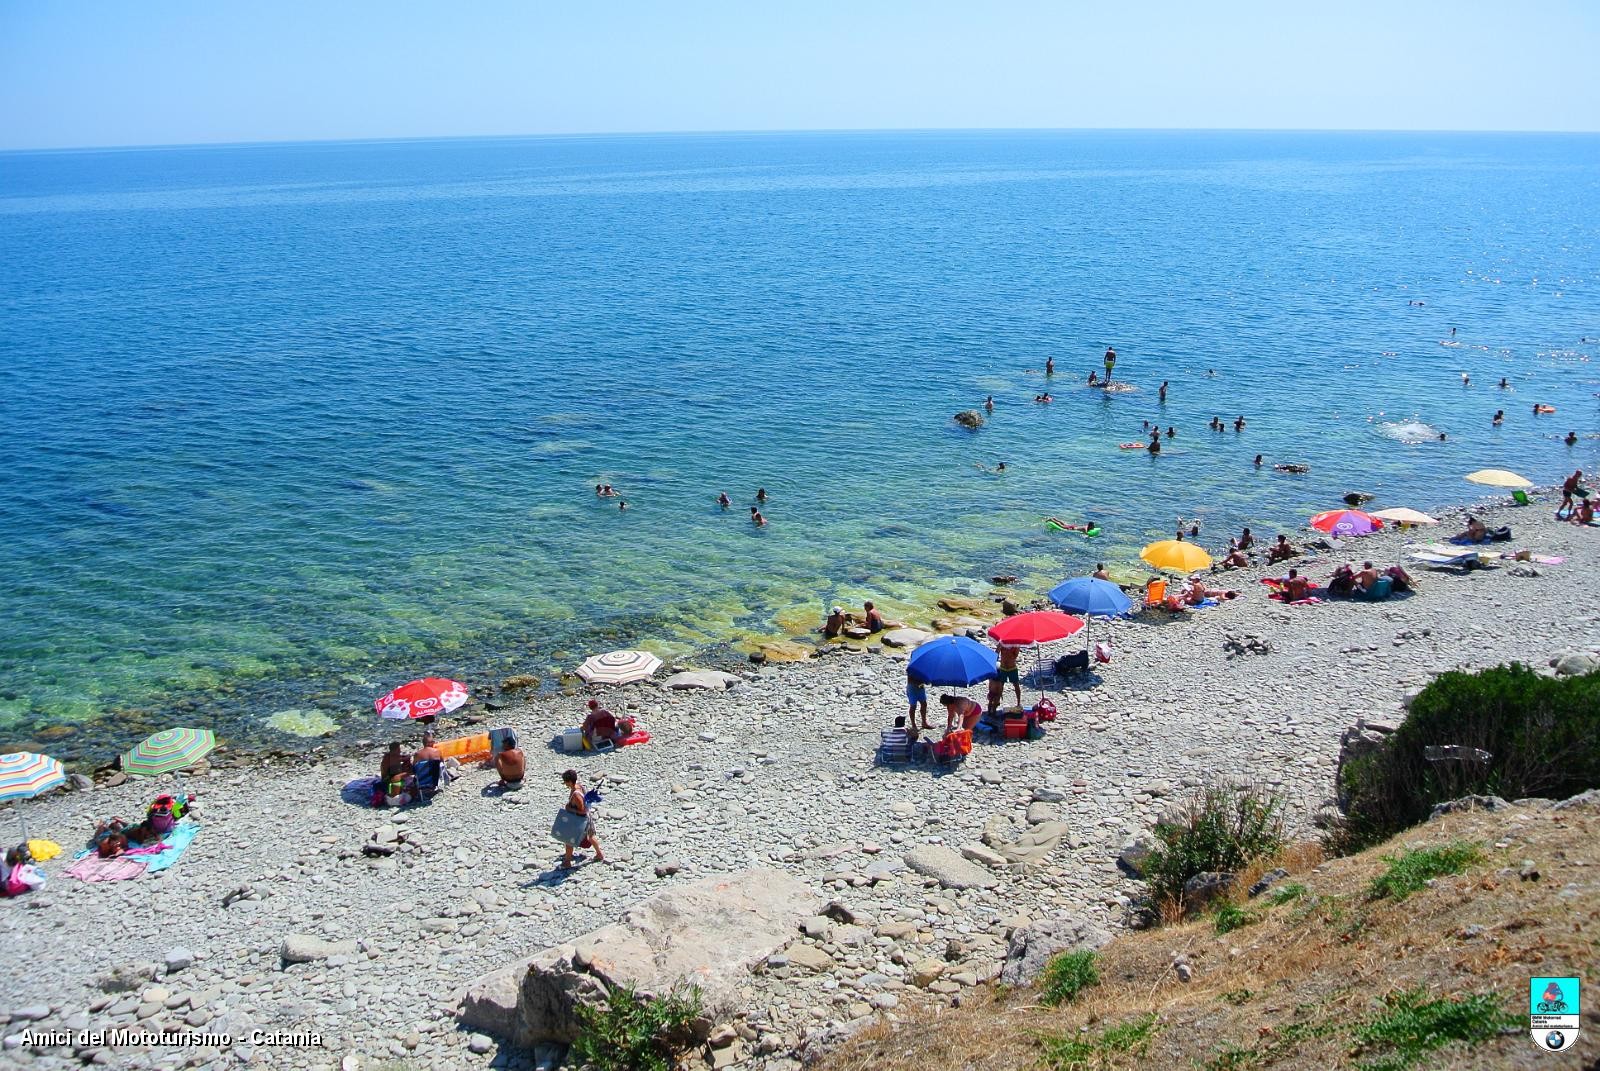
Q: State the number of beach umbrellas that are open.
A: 11